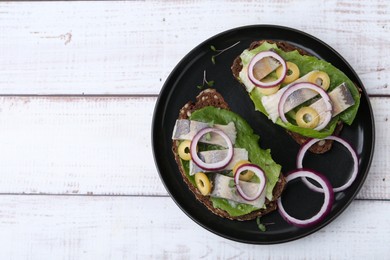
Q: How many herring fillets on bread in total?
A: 6